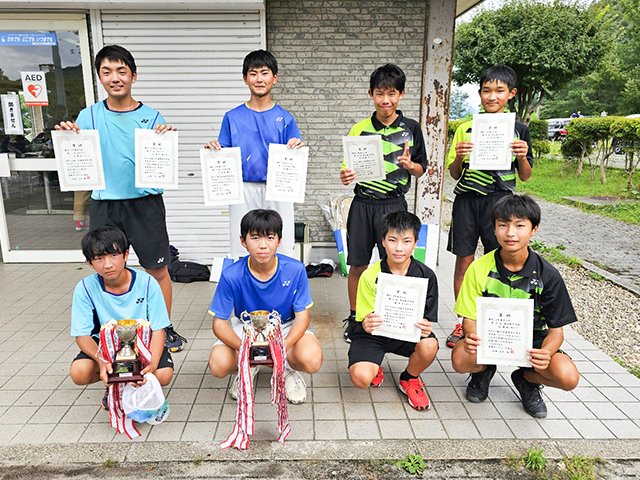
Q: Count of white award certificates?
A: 8